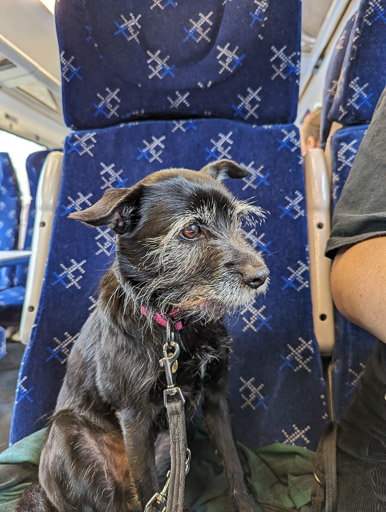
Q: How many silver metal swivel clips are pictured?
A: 2